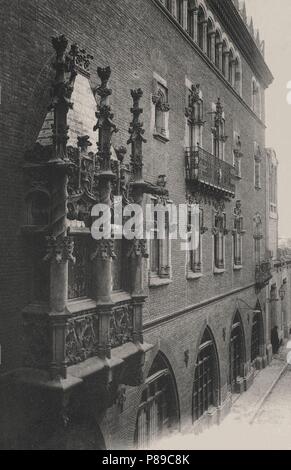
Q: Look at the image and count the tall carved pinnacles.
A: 3